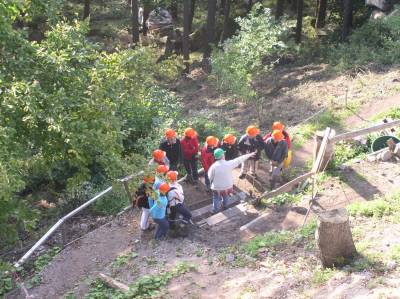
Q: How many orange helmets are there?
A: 12